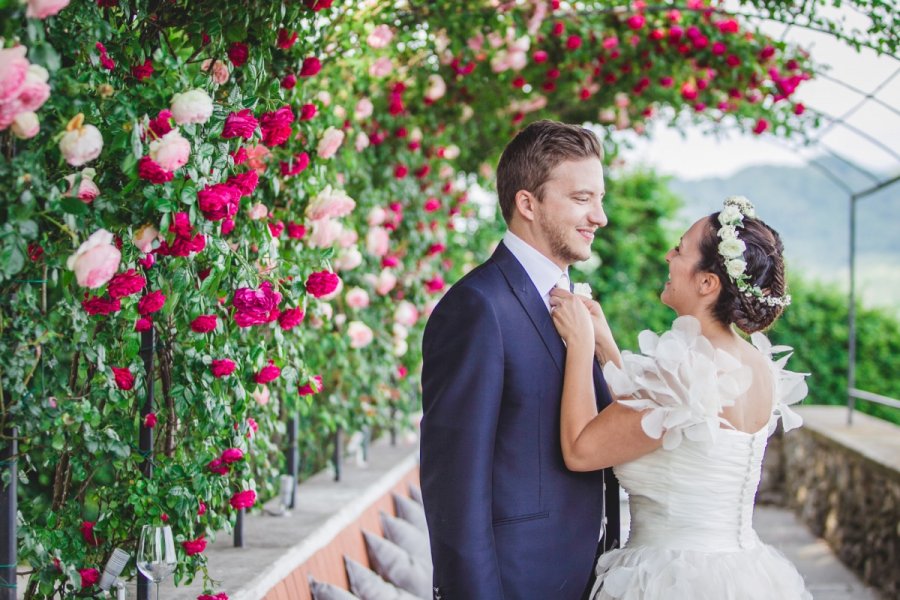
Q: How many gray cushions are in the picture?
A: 6